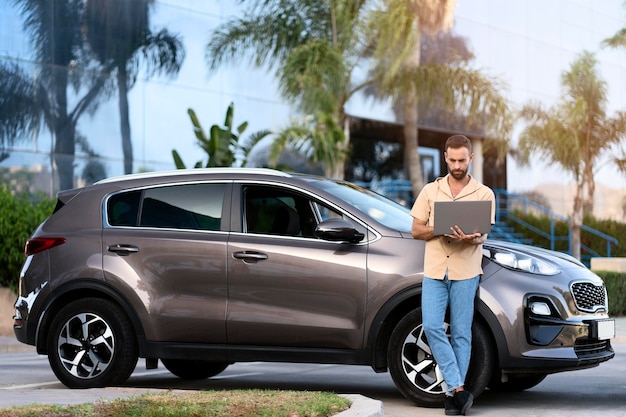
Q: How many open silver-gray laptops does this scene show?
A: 1